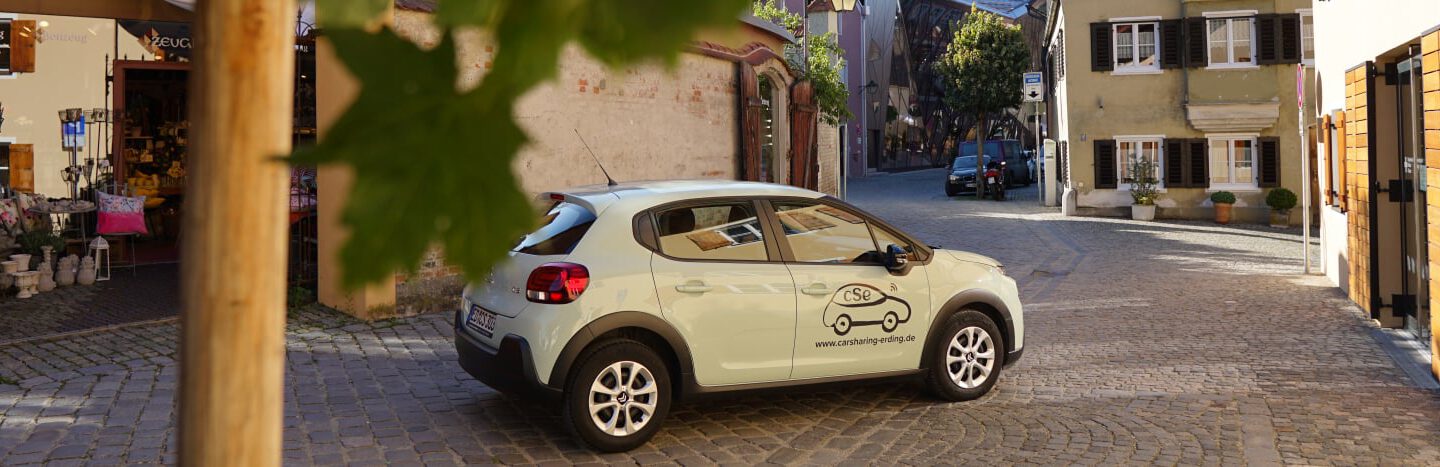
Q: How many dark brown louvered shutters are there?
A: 9